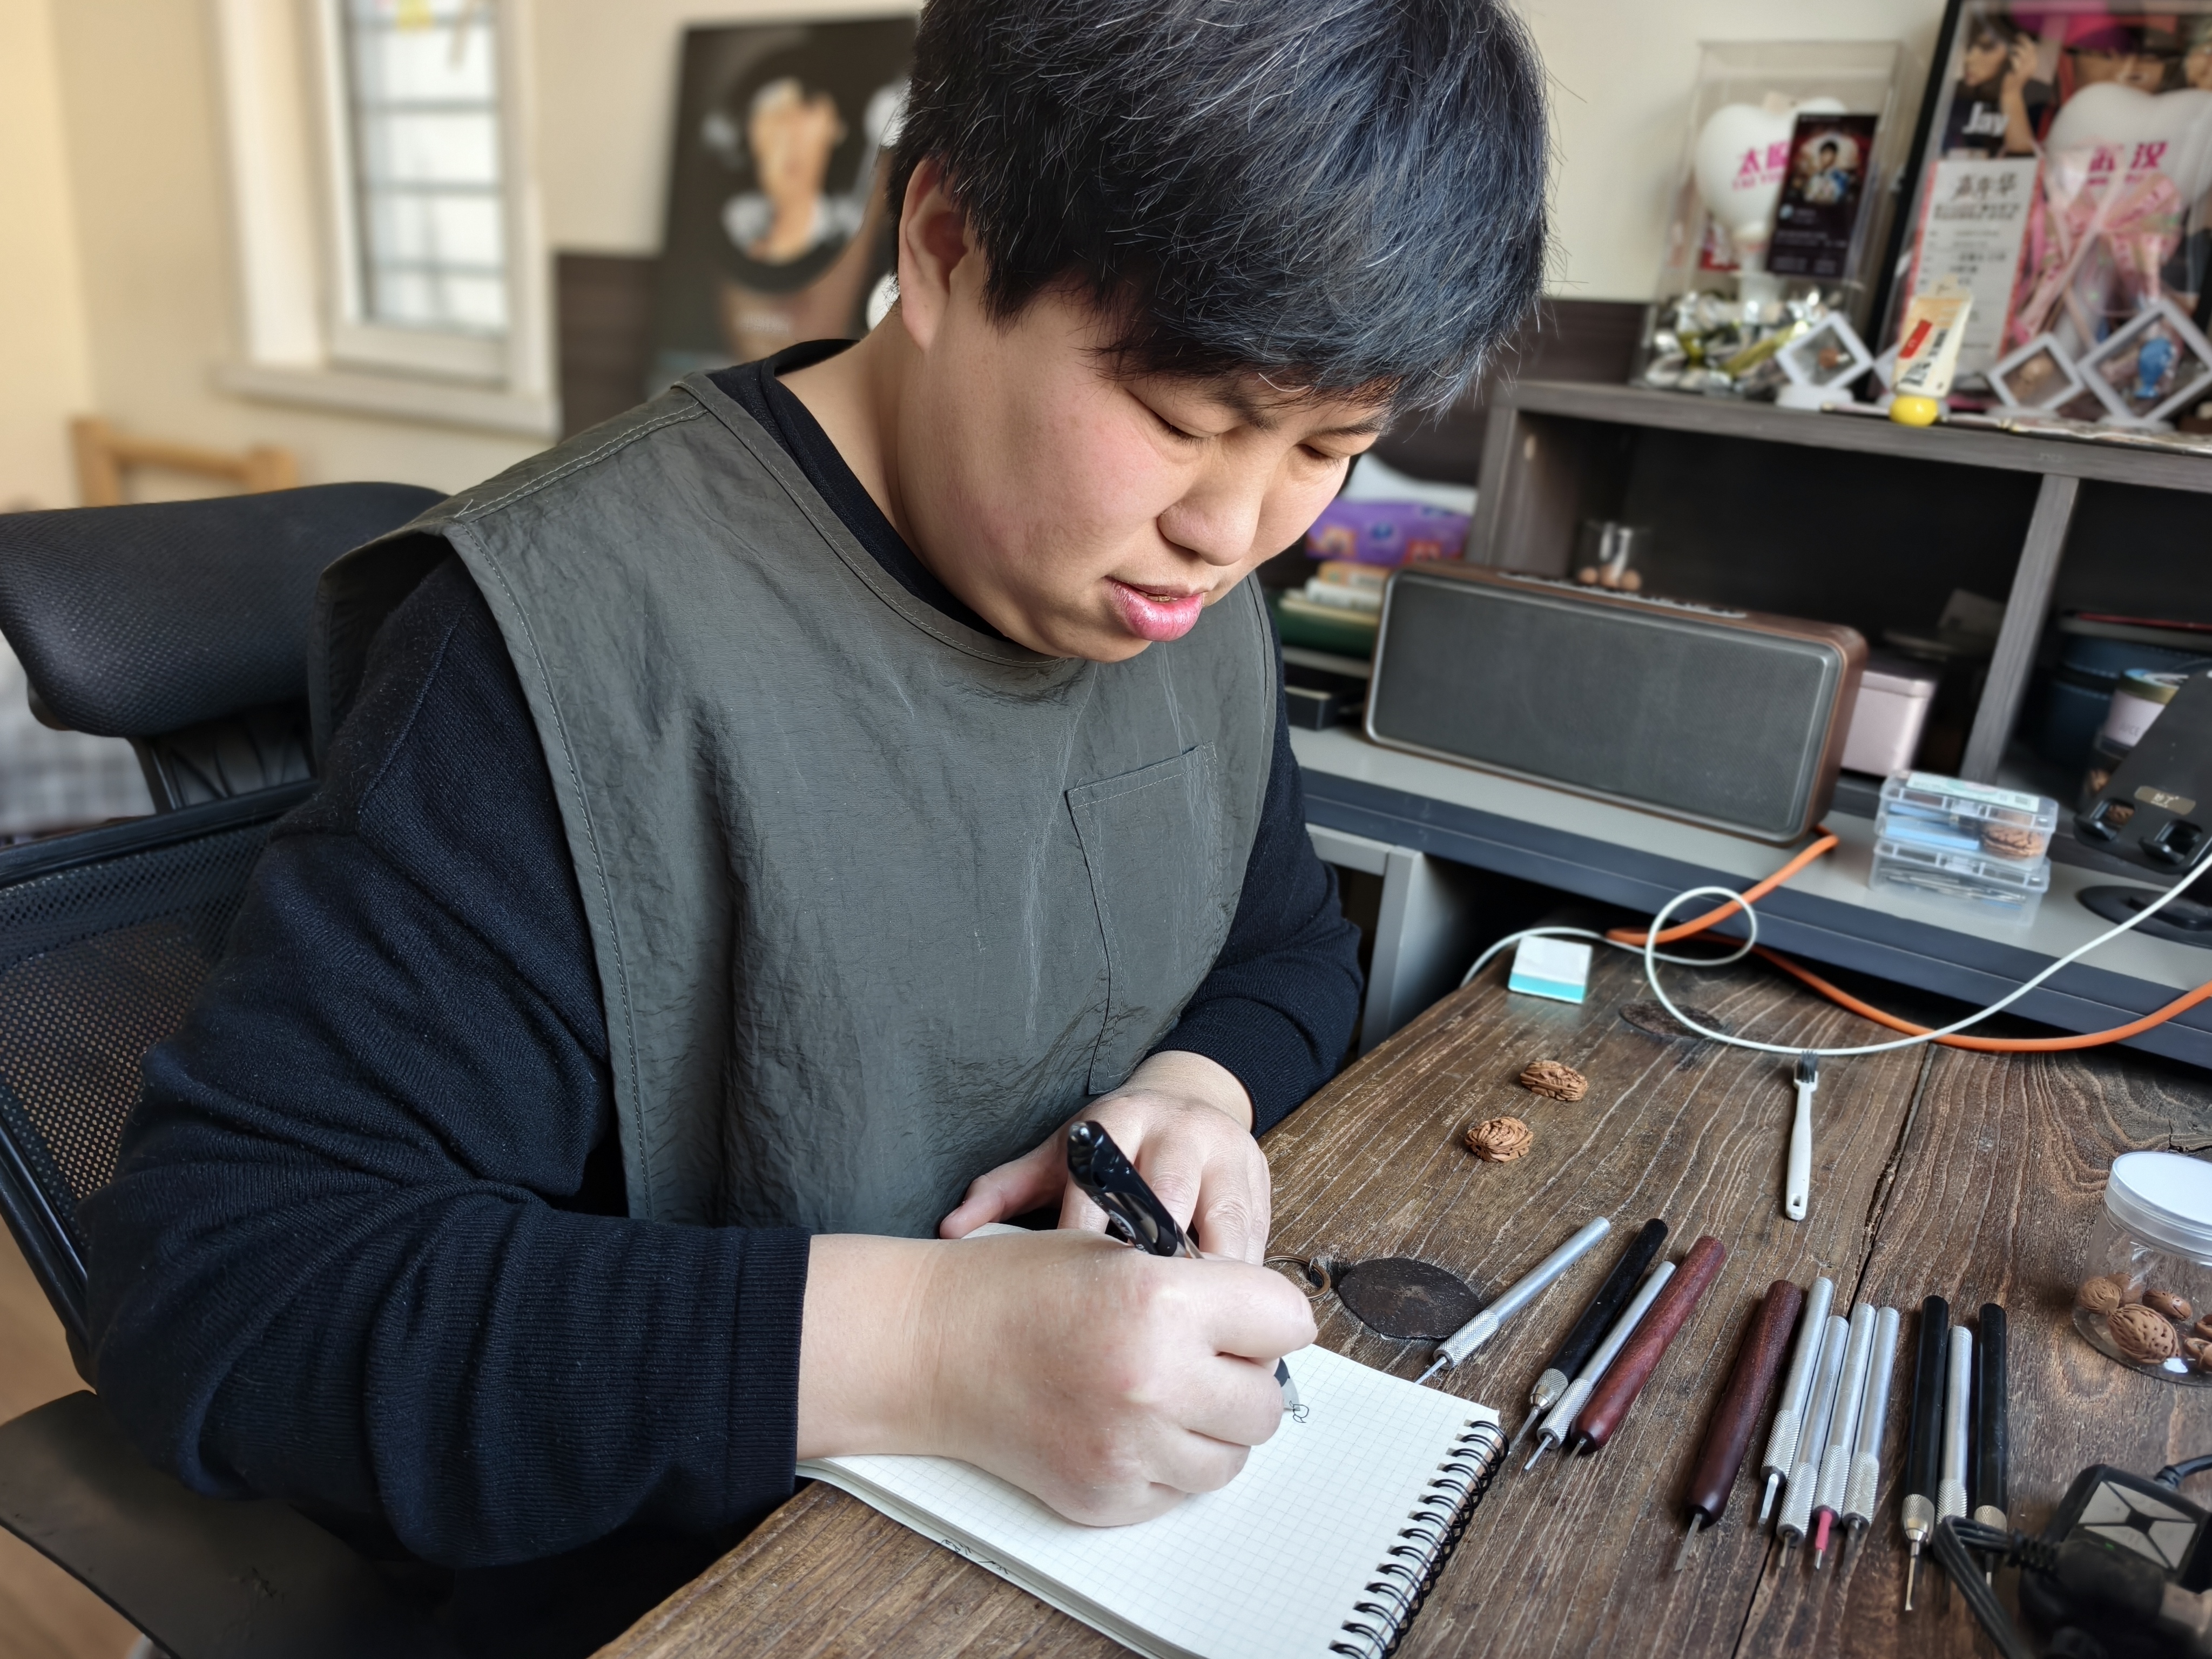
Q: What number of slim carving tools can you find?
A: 12